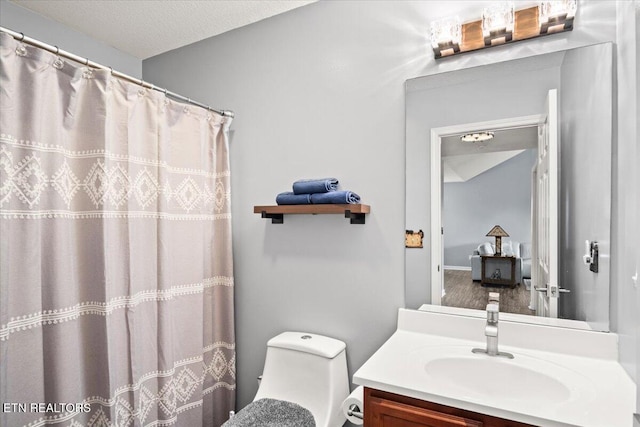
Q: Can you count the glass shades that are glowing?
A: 3